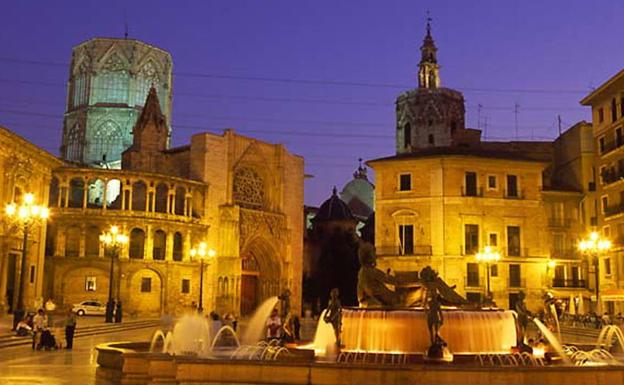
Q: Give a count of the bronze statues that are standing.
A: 5